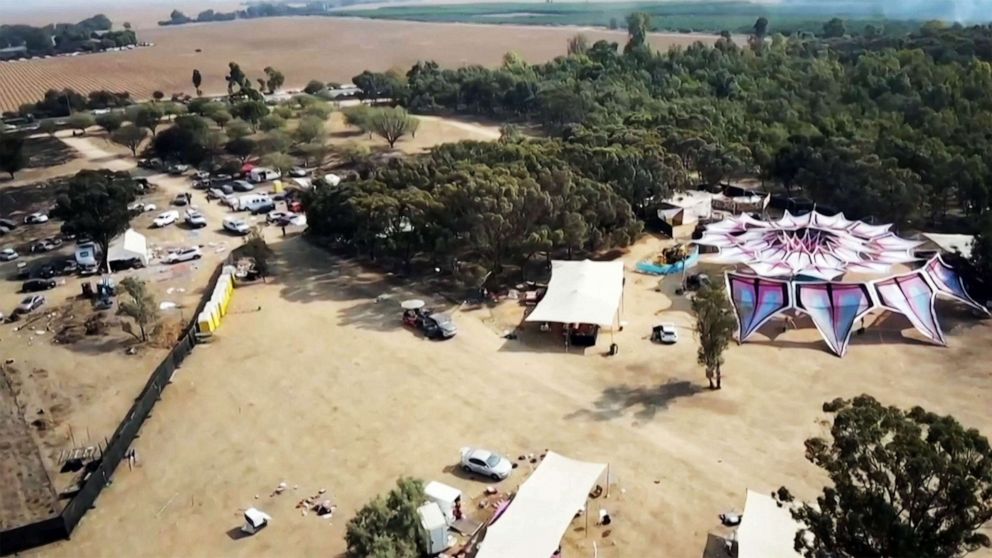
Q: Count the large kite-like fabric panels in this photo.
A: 4